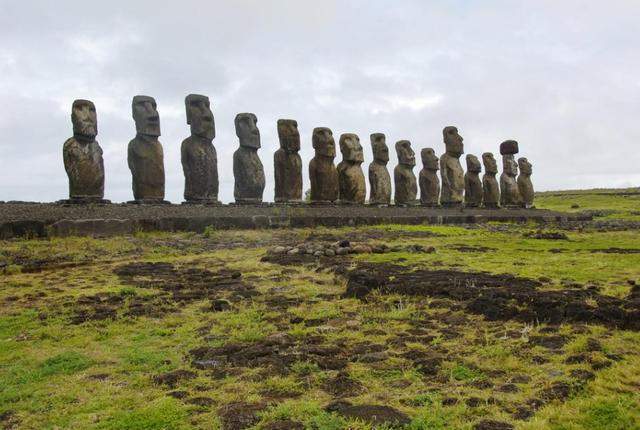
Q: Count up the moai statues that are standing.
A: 15